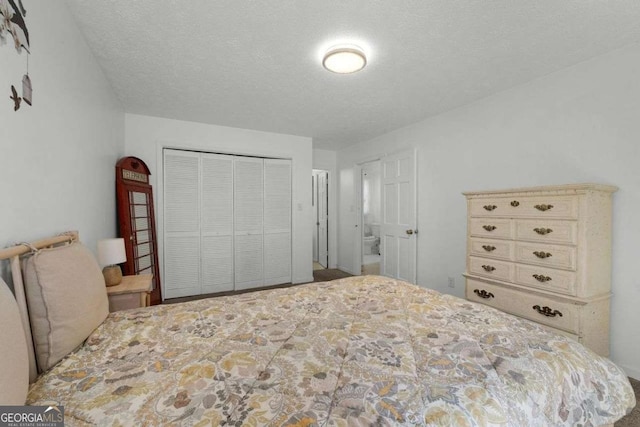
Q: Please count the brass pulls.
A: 10